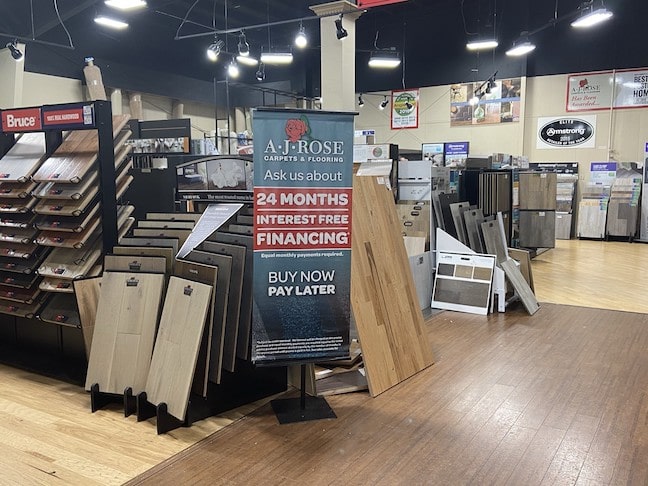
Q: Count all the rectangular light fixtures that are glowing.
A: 8